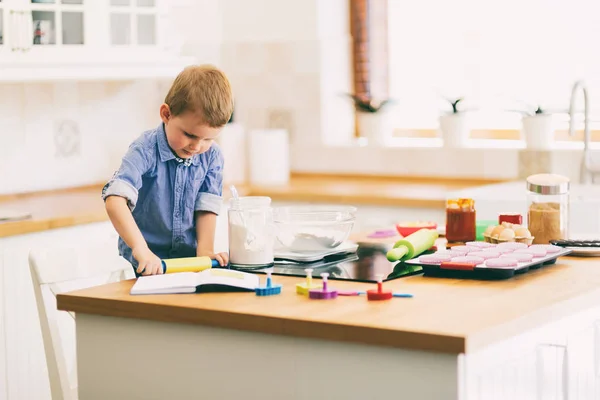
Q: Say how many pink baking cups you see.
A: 12